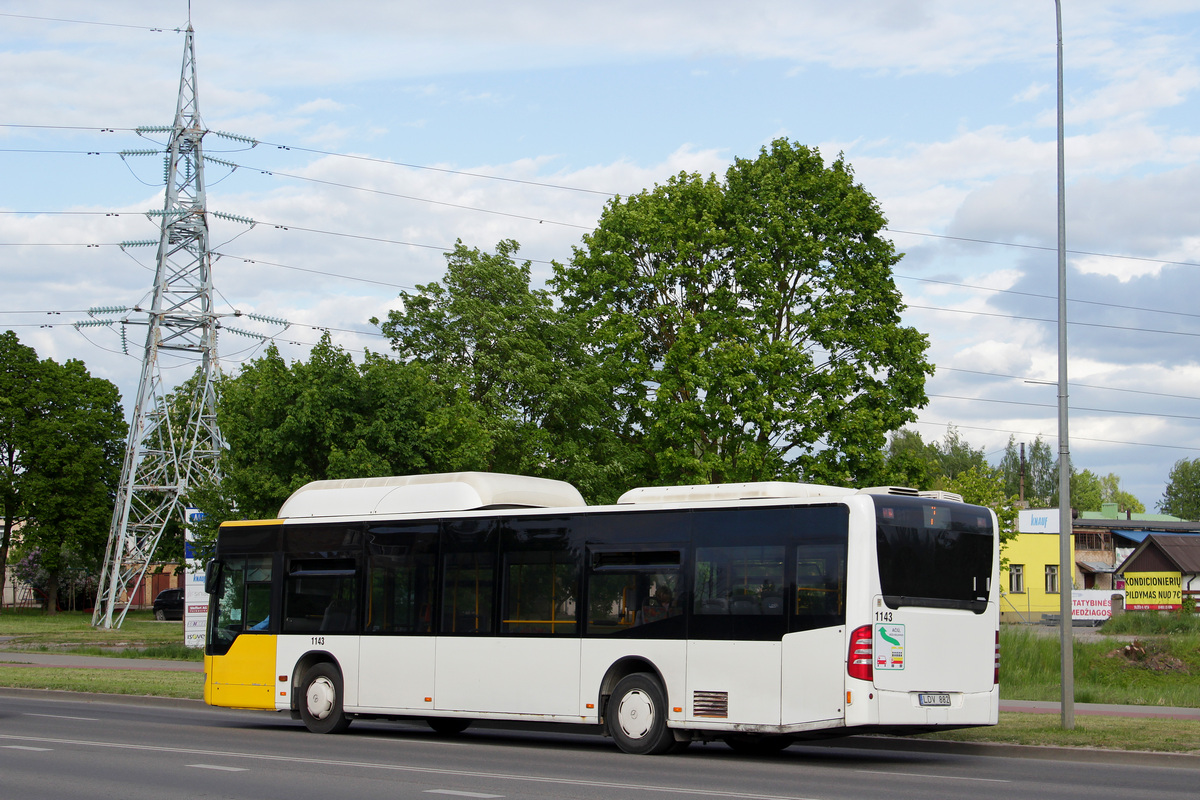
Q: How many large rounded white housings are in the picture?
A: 2